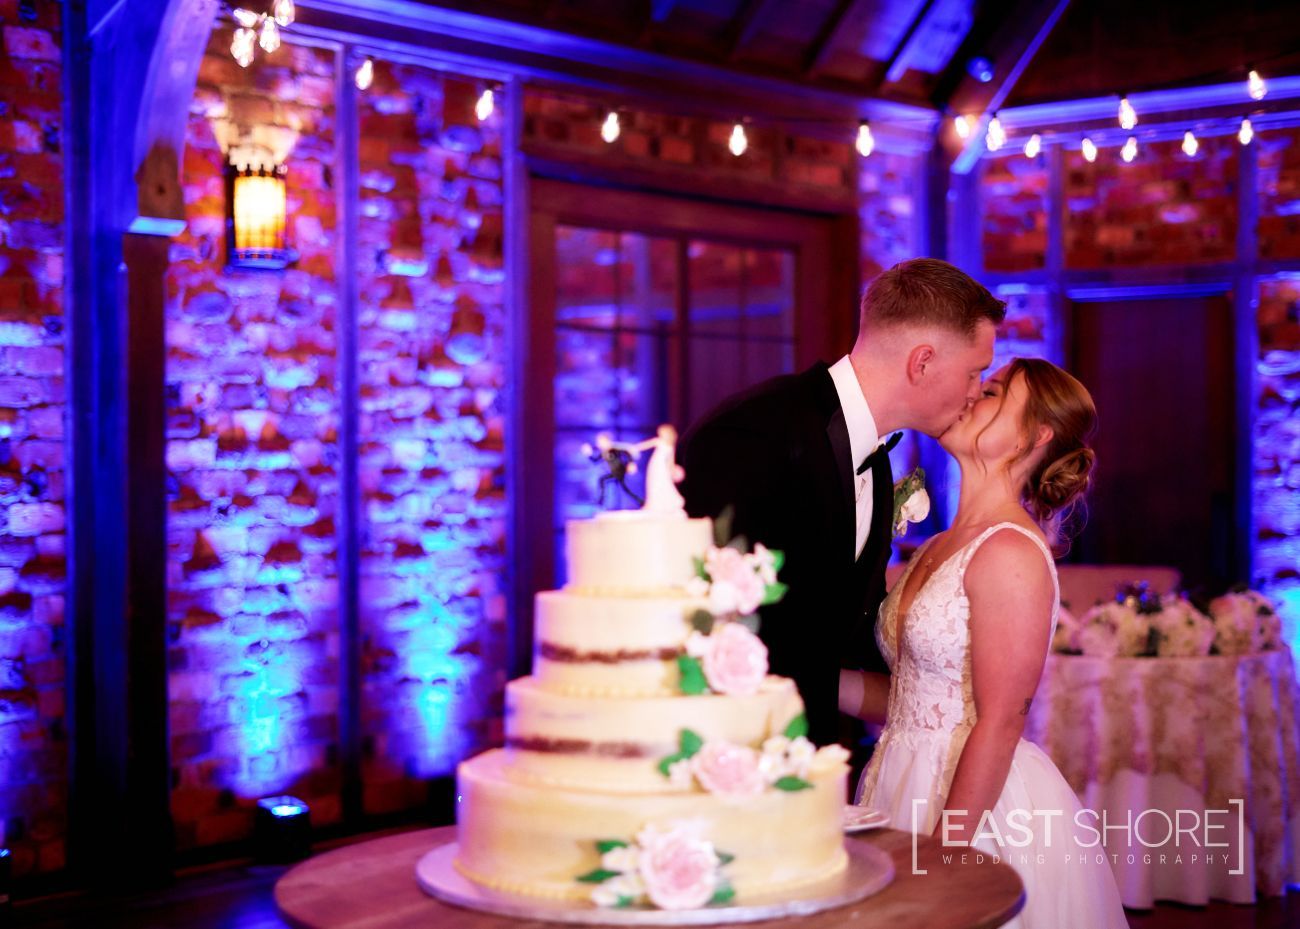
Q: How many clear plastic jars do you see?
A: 0